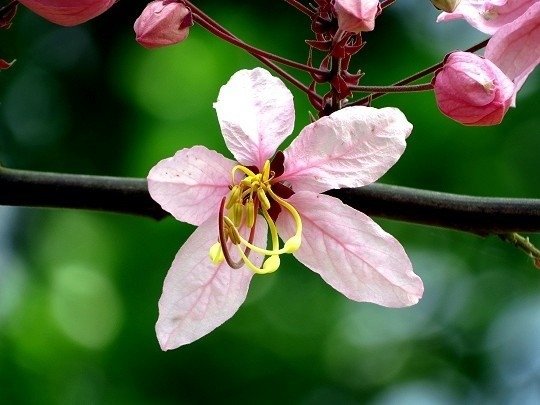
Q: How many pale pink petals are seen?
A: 5